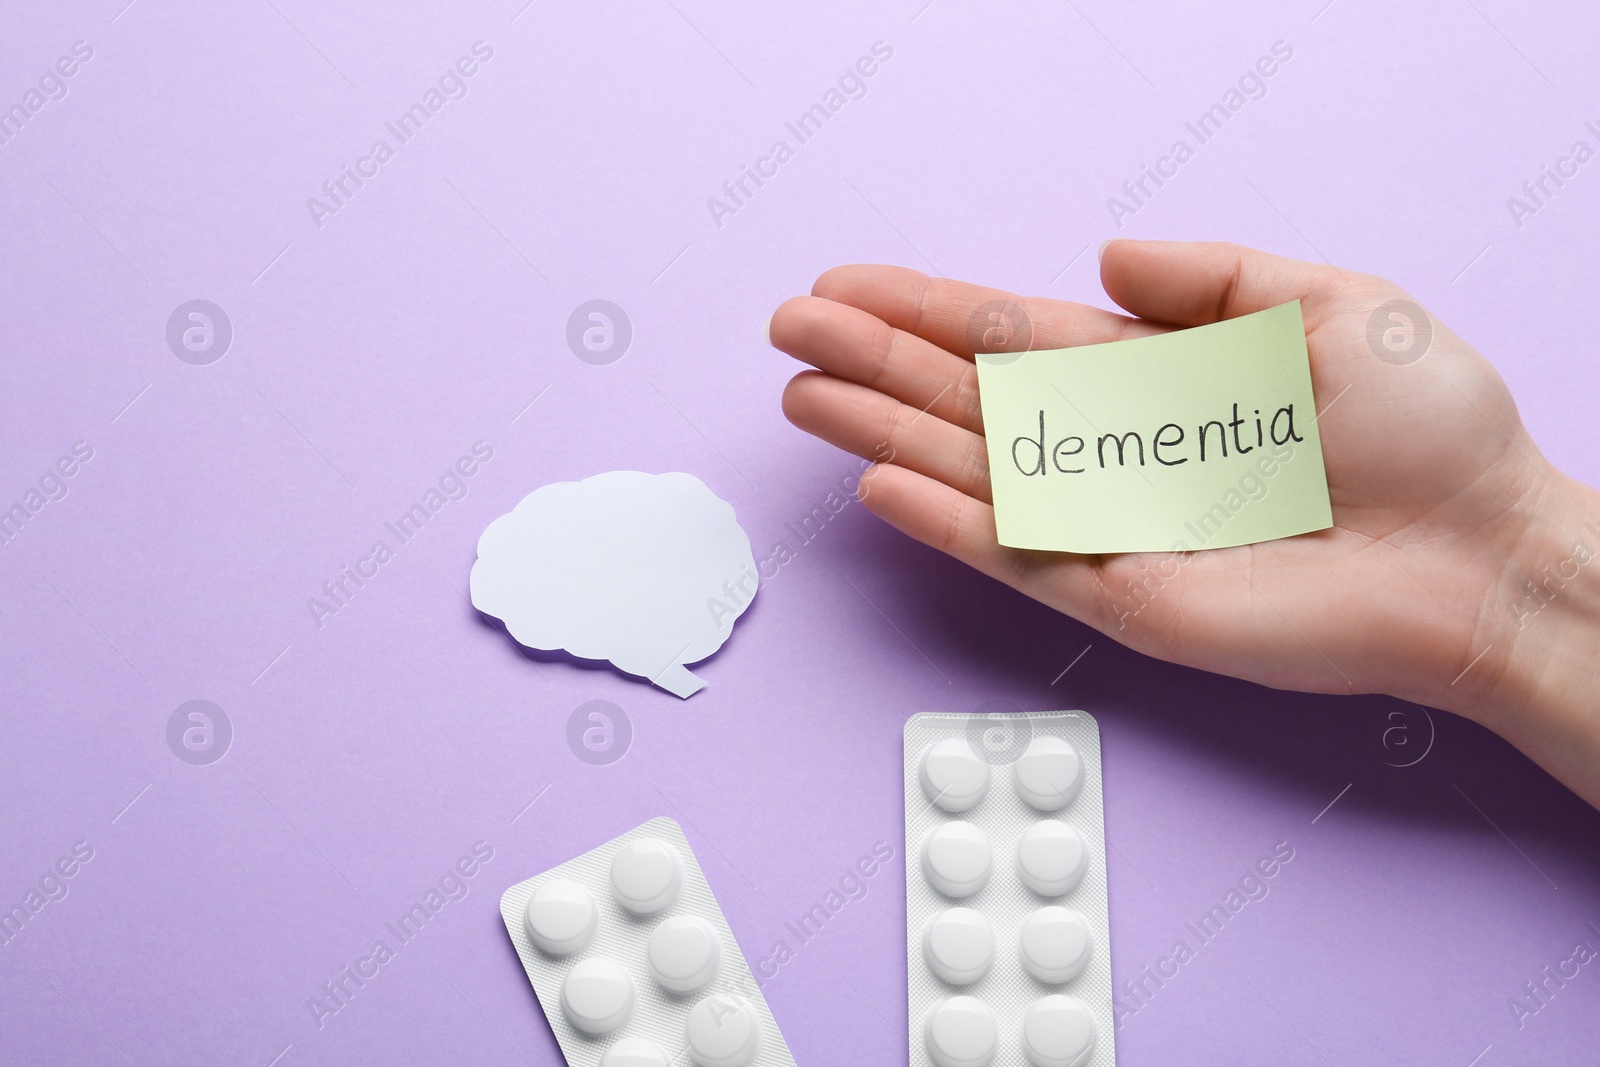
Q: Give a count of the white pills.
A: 14